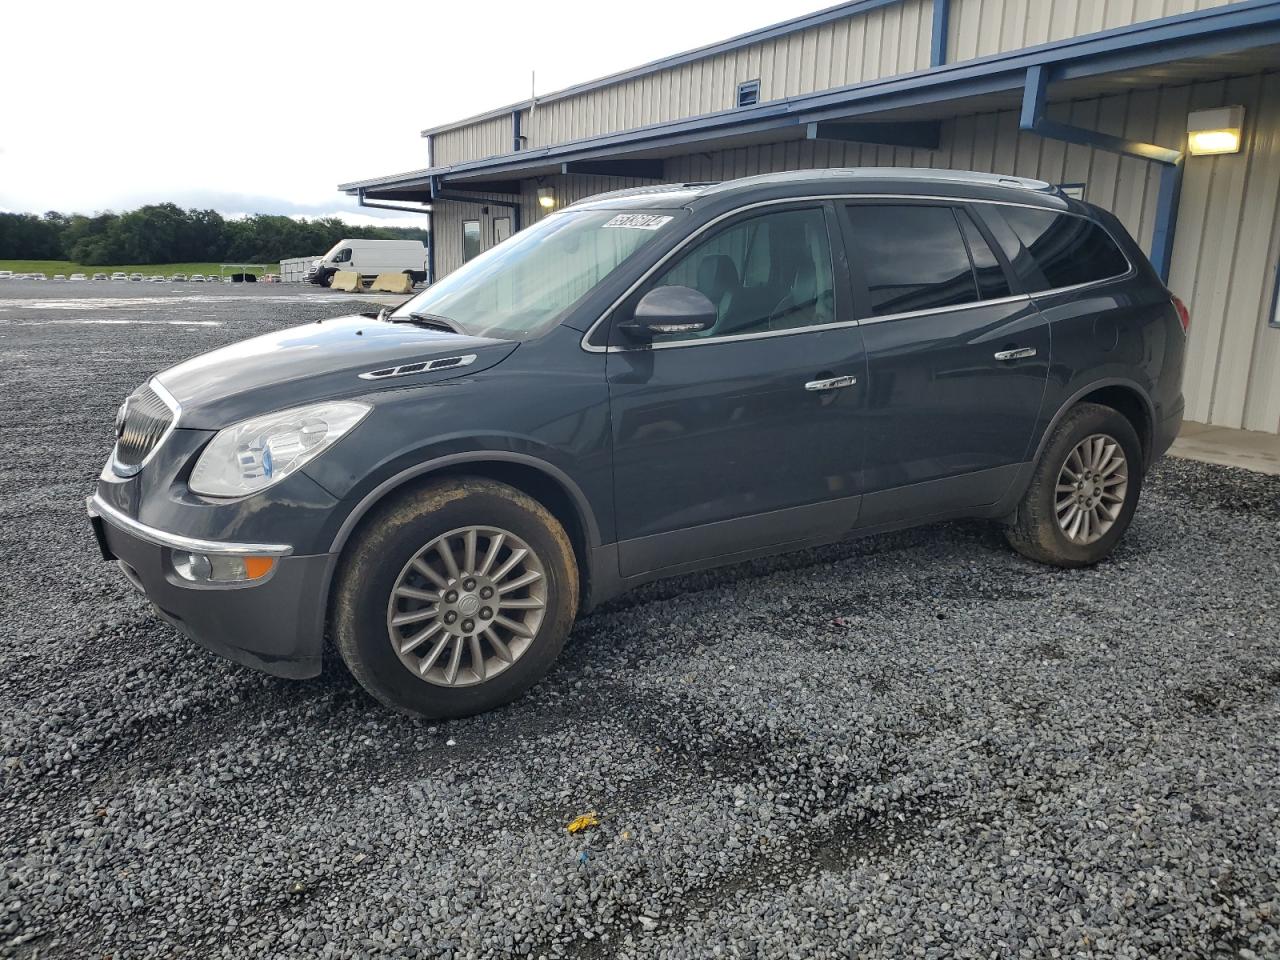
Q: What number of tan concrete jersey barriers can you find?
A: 2